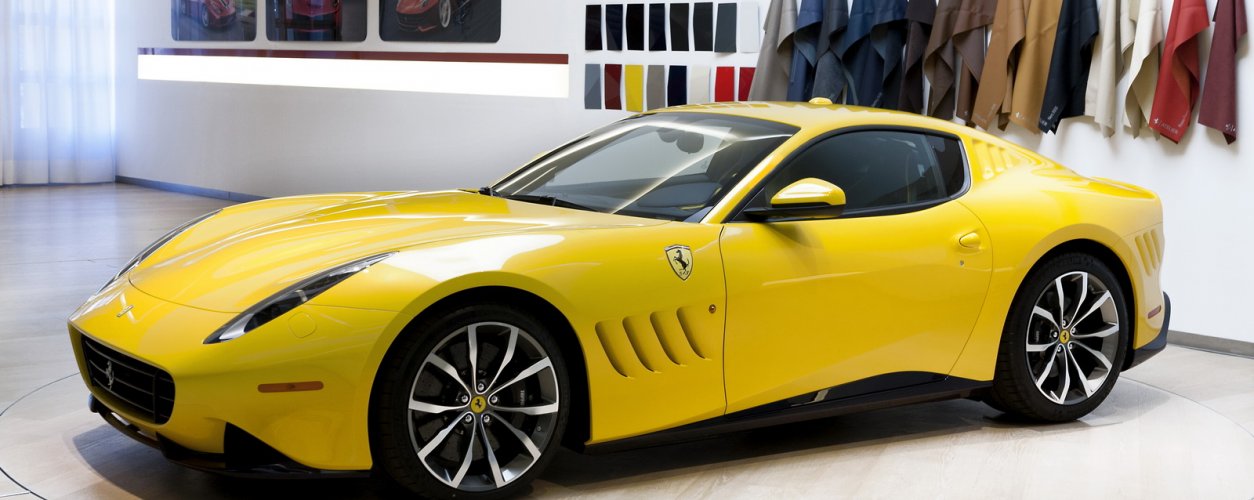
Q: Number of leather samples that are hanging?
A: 15